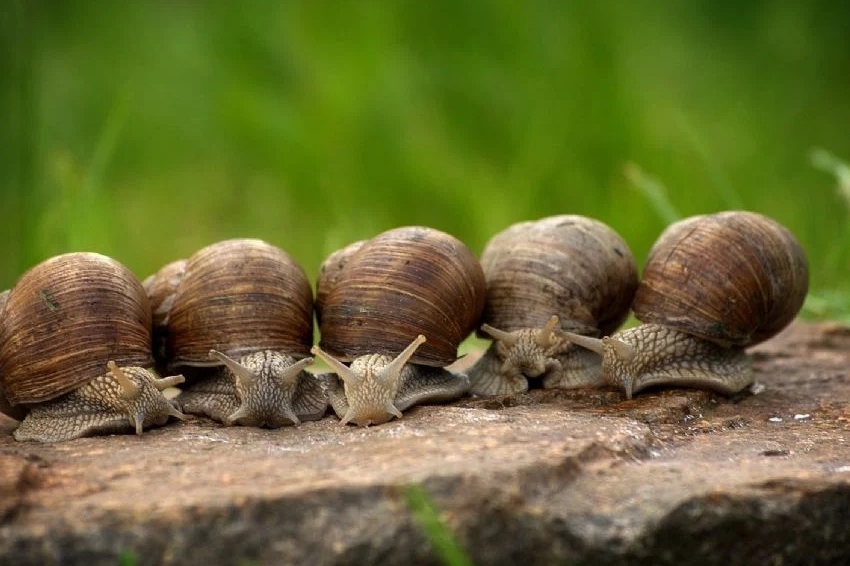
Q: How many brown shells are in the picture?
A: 5